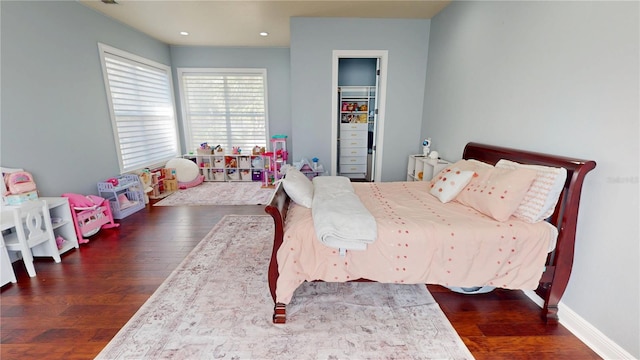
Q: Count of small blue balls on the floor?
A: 0